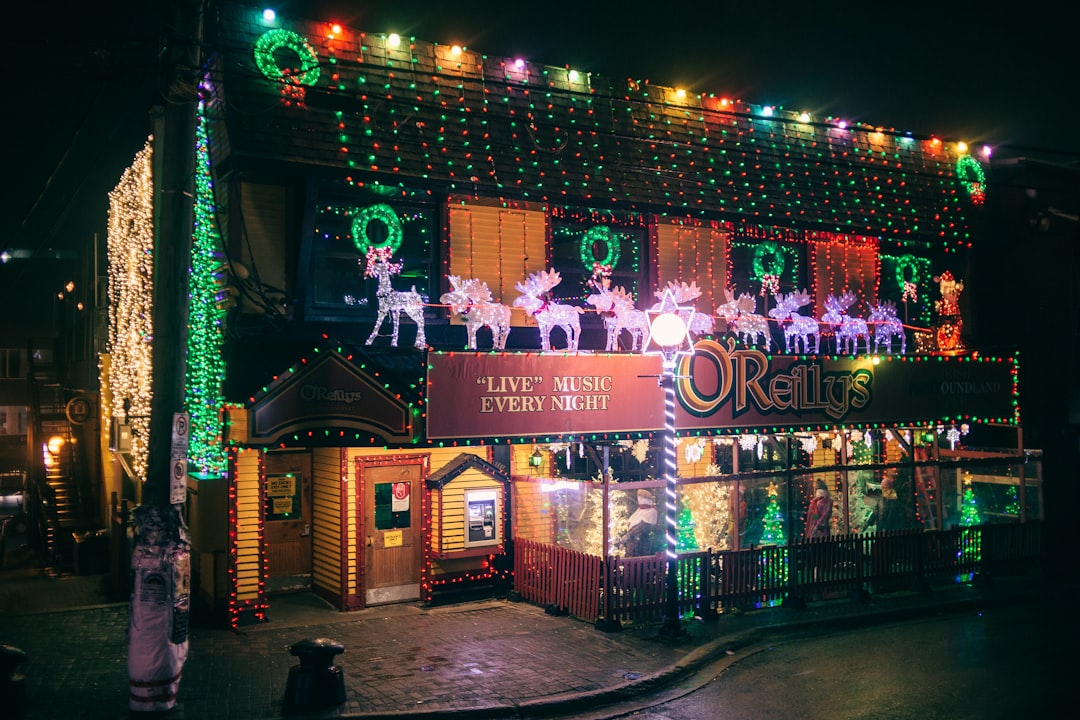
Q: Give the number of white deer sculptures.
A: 9